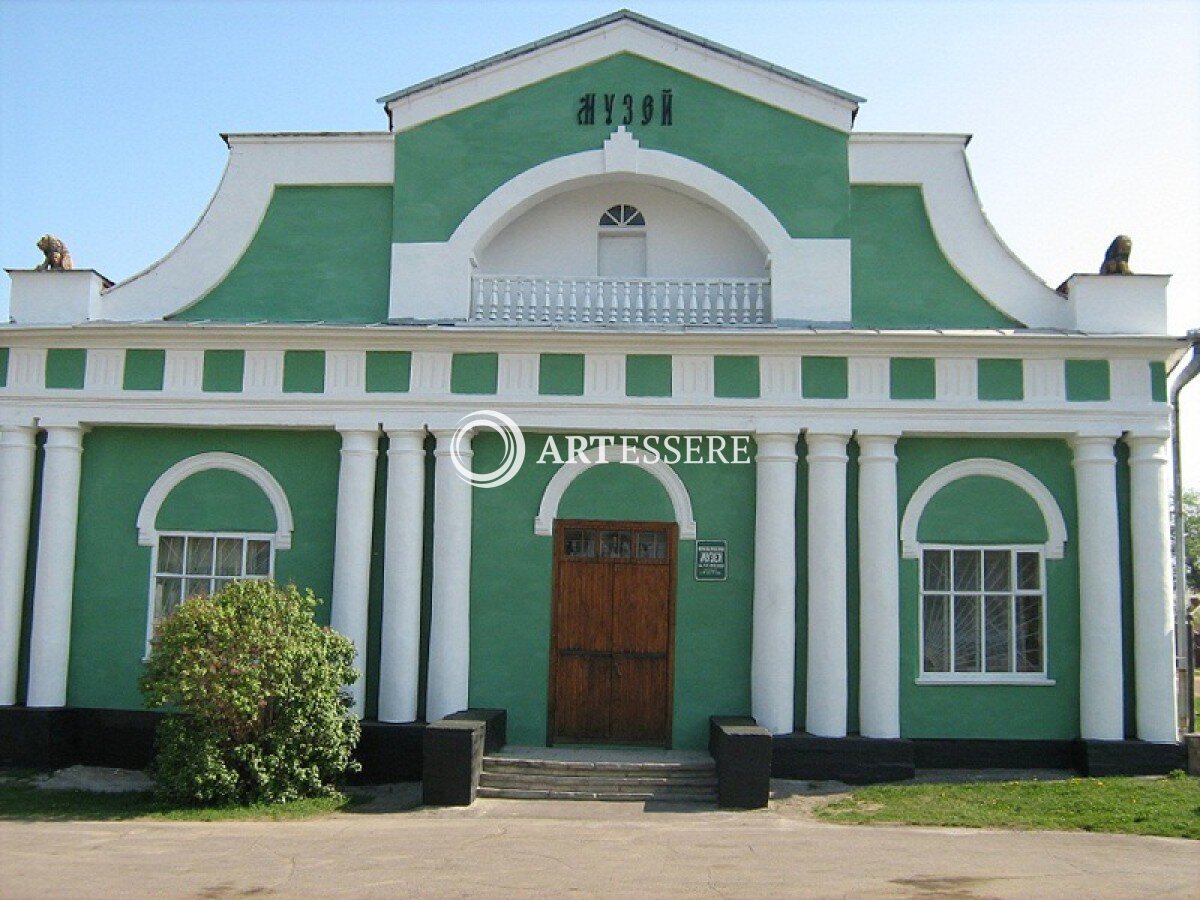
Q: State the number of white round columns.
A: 10